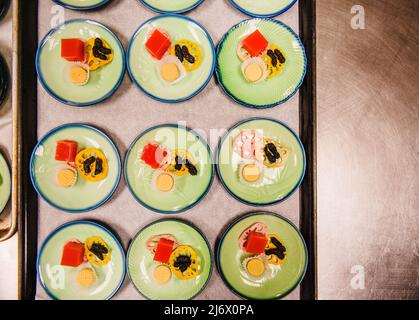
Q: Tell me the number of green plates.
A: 13